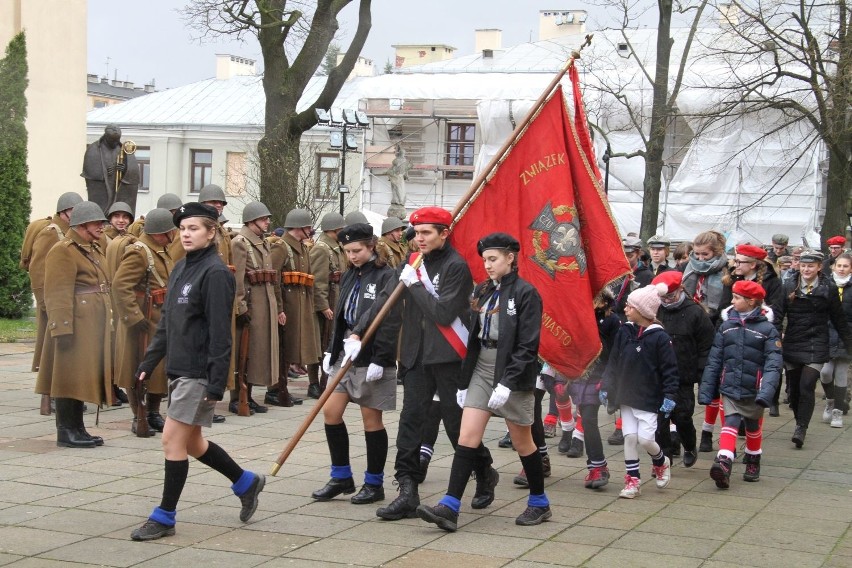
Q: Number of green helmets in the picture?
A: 12